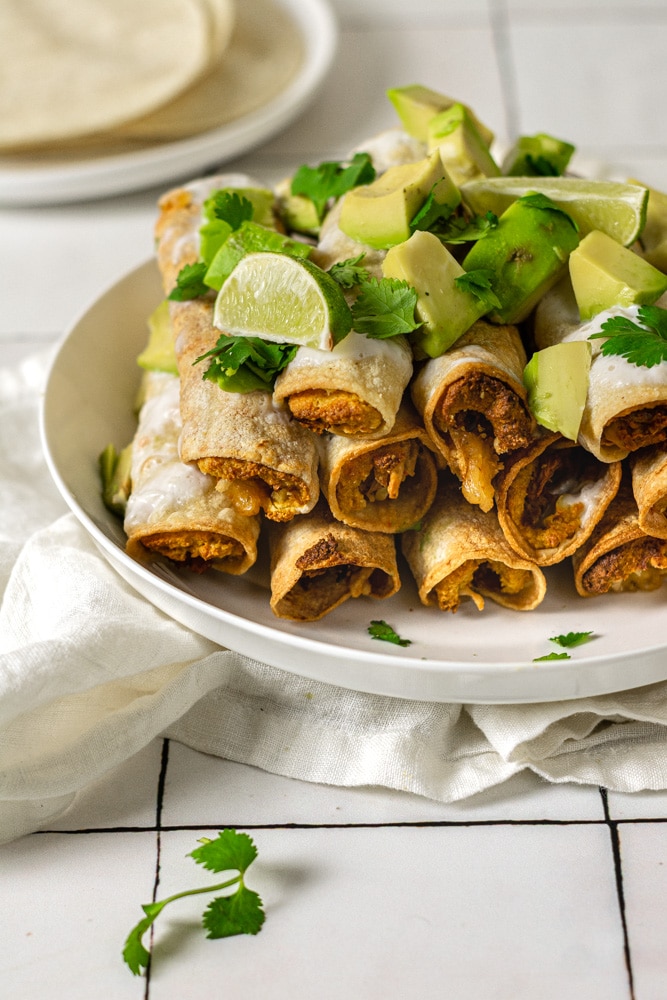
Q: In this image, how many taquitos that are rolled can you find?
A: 11